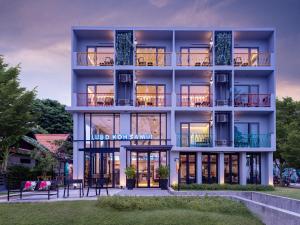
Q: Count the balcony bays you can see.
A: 10